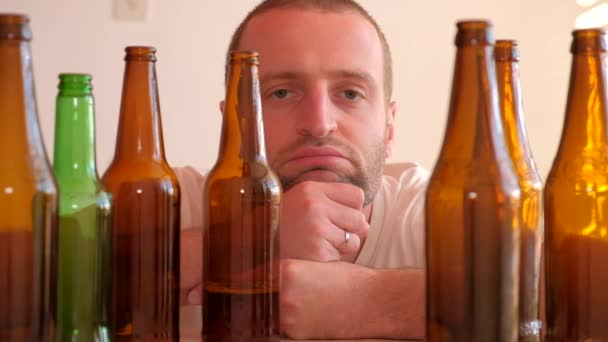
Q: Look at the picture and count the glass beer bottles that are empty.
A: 6